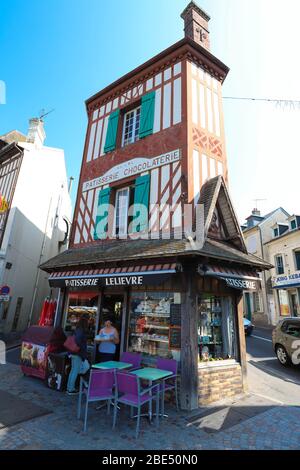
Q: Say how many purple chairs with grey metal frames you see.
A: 4